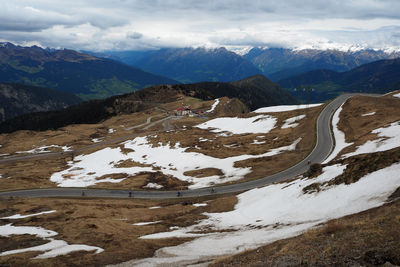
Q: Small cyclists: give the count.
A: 5